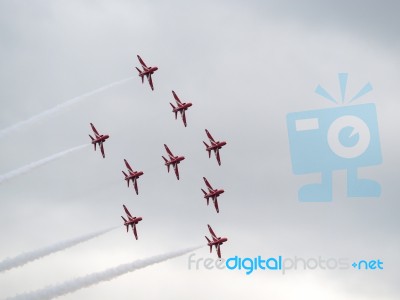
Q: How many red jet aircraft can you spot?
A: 9